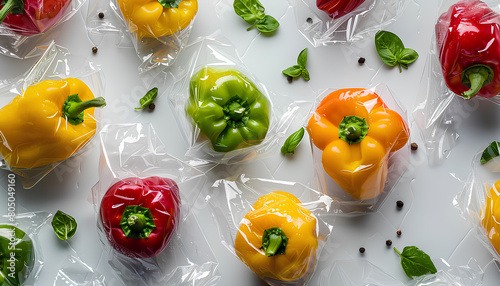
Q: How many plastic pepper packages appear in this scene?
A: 11